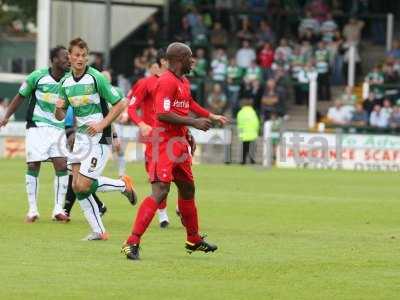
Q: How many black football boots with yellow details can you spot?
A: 2